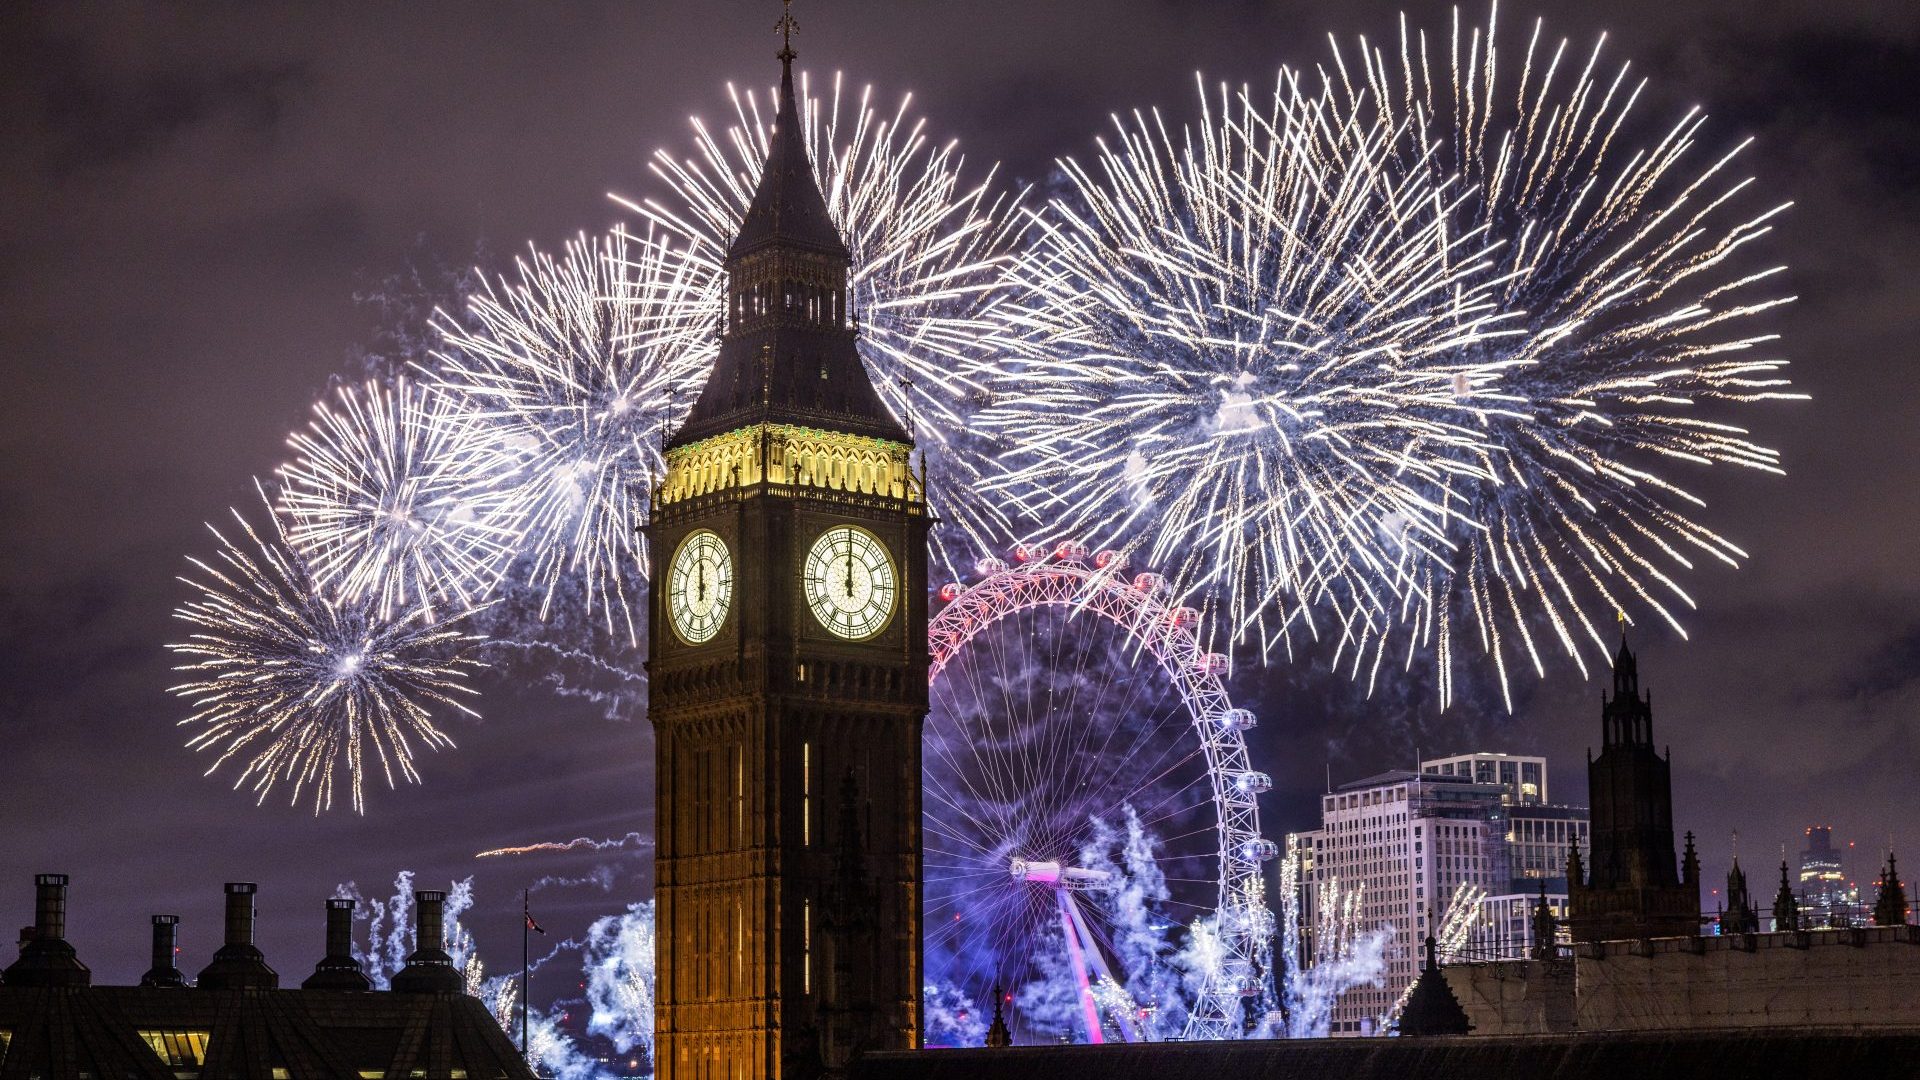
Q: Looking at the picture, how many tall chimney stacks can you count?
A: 5